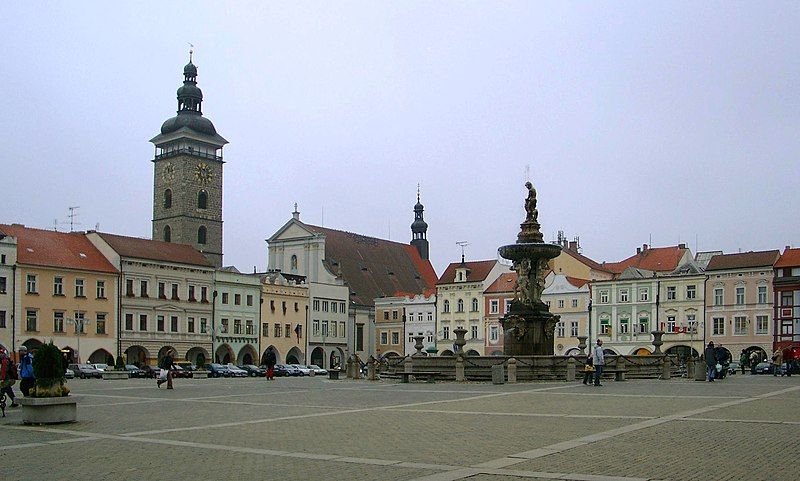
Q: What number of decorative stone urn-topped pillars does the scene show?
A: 4